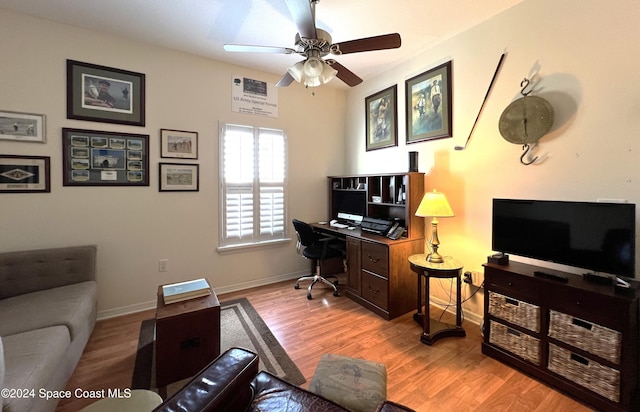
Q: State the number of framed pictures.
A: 8